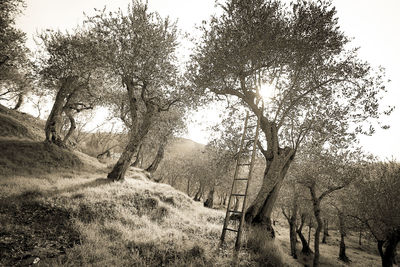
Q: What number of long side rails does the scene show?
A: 2